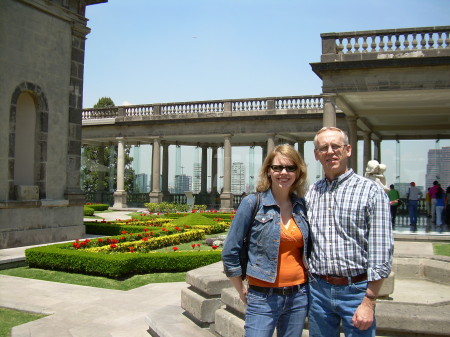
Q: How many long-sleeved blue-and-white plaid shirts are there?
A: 1